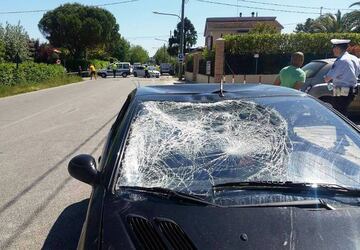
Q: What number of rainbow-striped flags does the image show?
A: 0